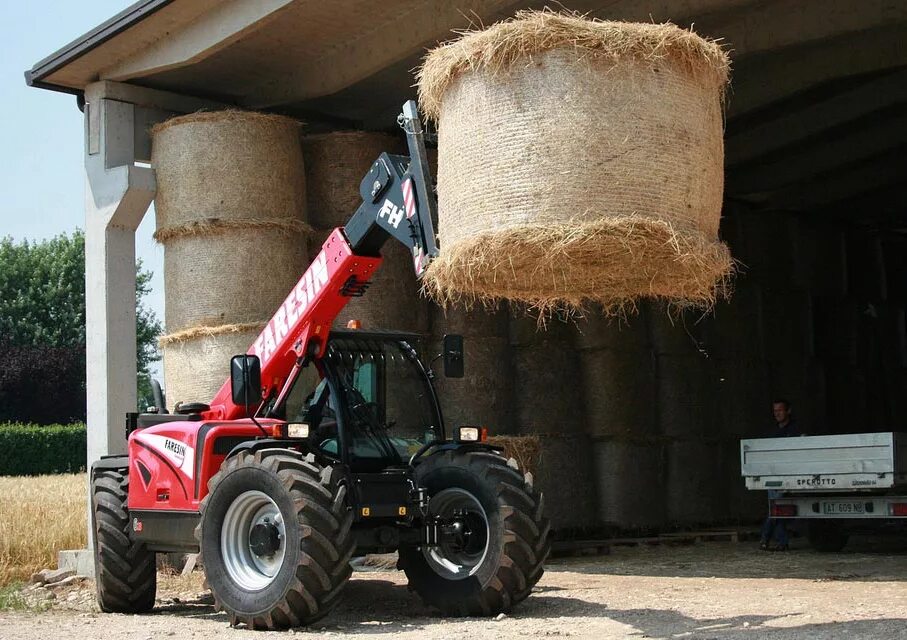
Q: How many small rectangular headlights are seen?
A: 2